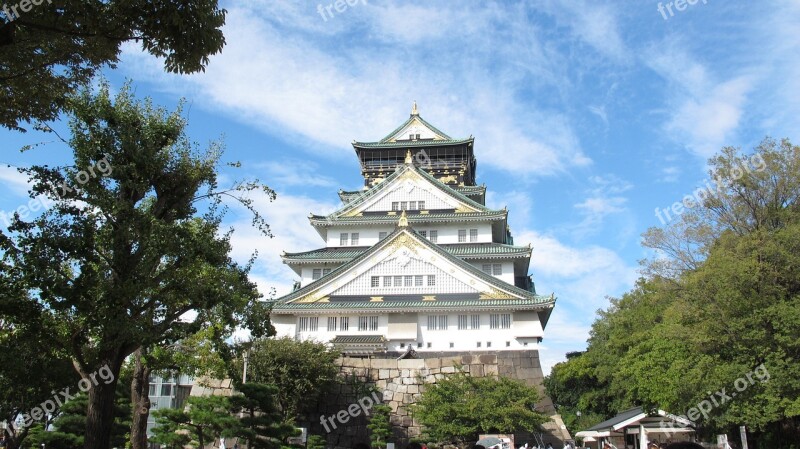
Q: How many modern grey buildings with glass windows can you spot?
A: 1